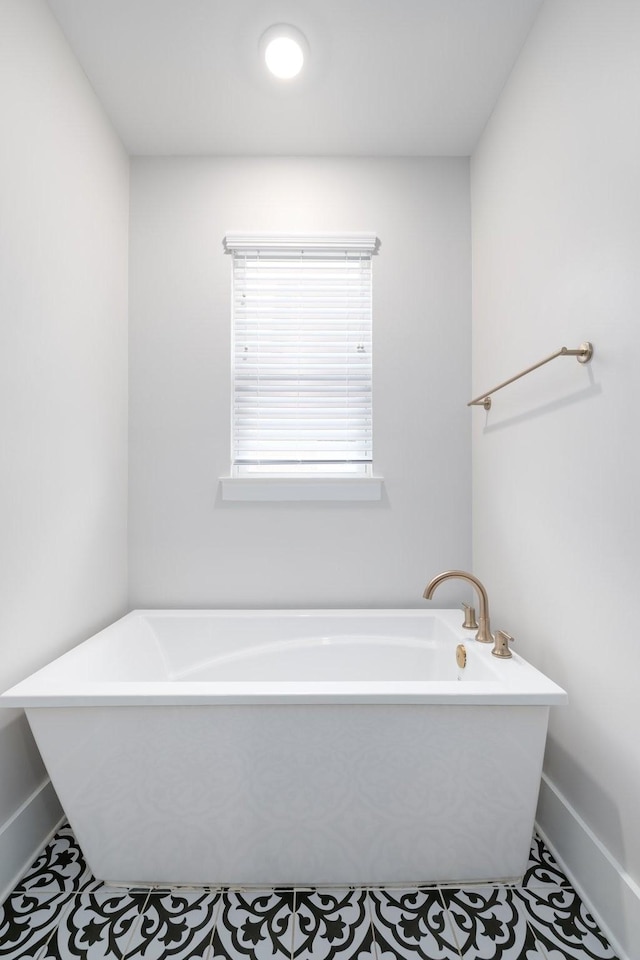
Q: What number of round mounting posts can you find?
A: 2